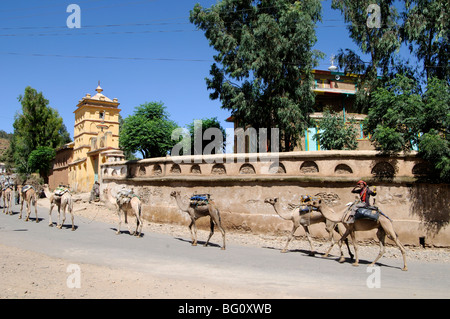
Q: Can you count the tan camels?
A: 7